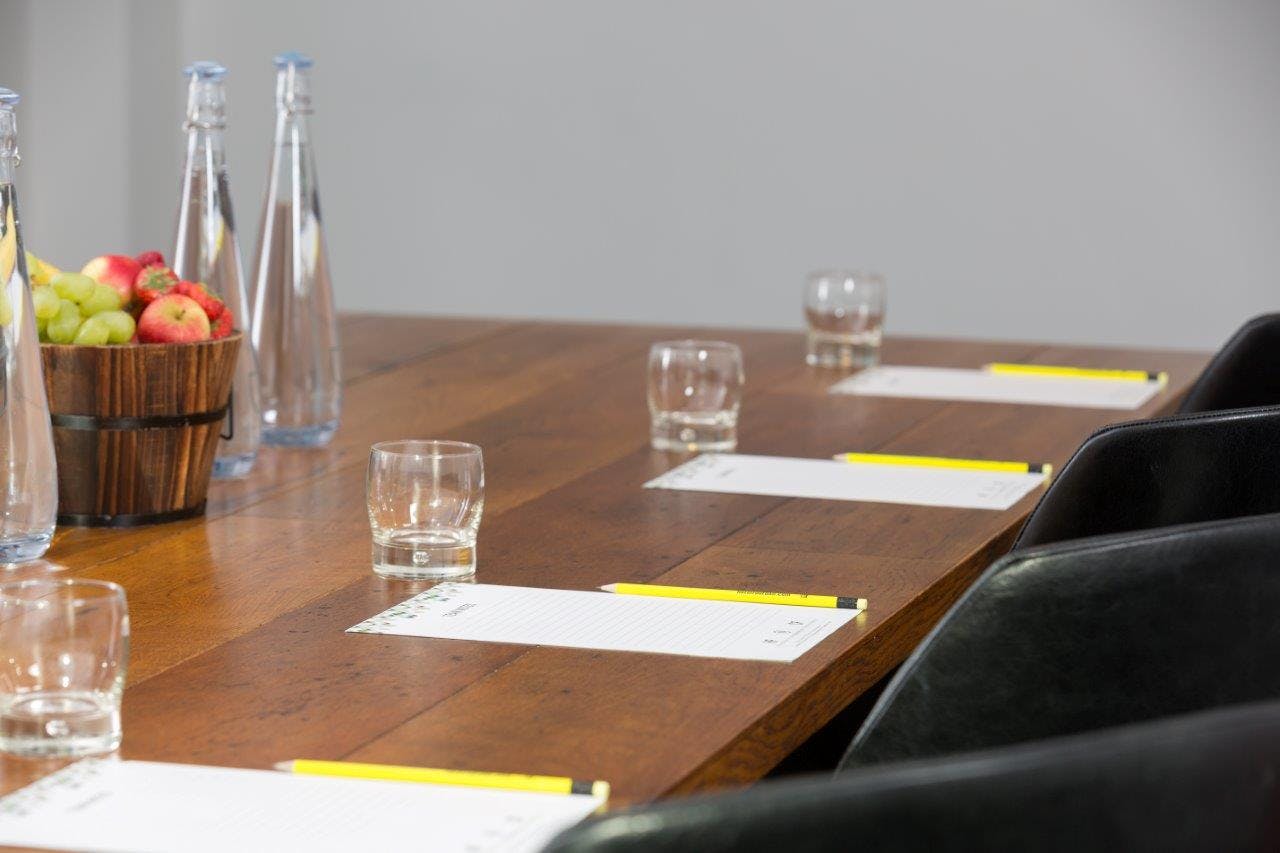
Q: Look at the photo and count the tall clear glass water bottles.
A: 3